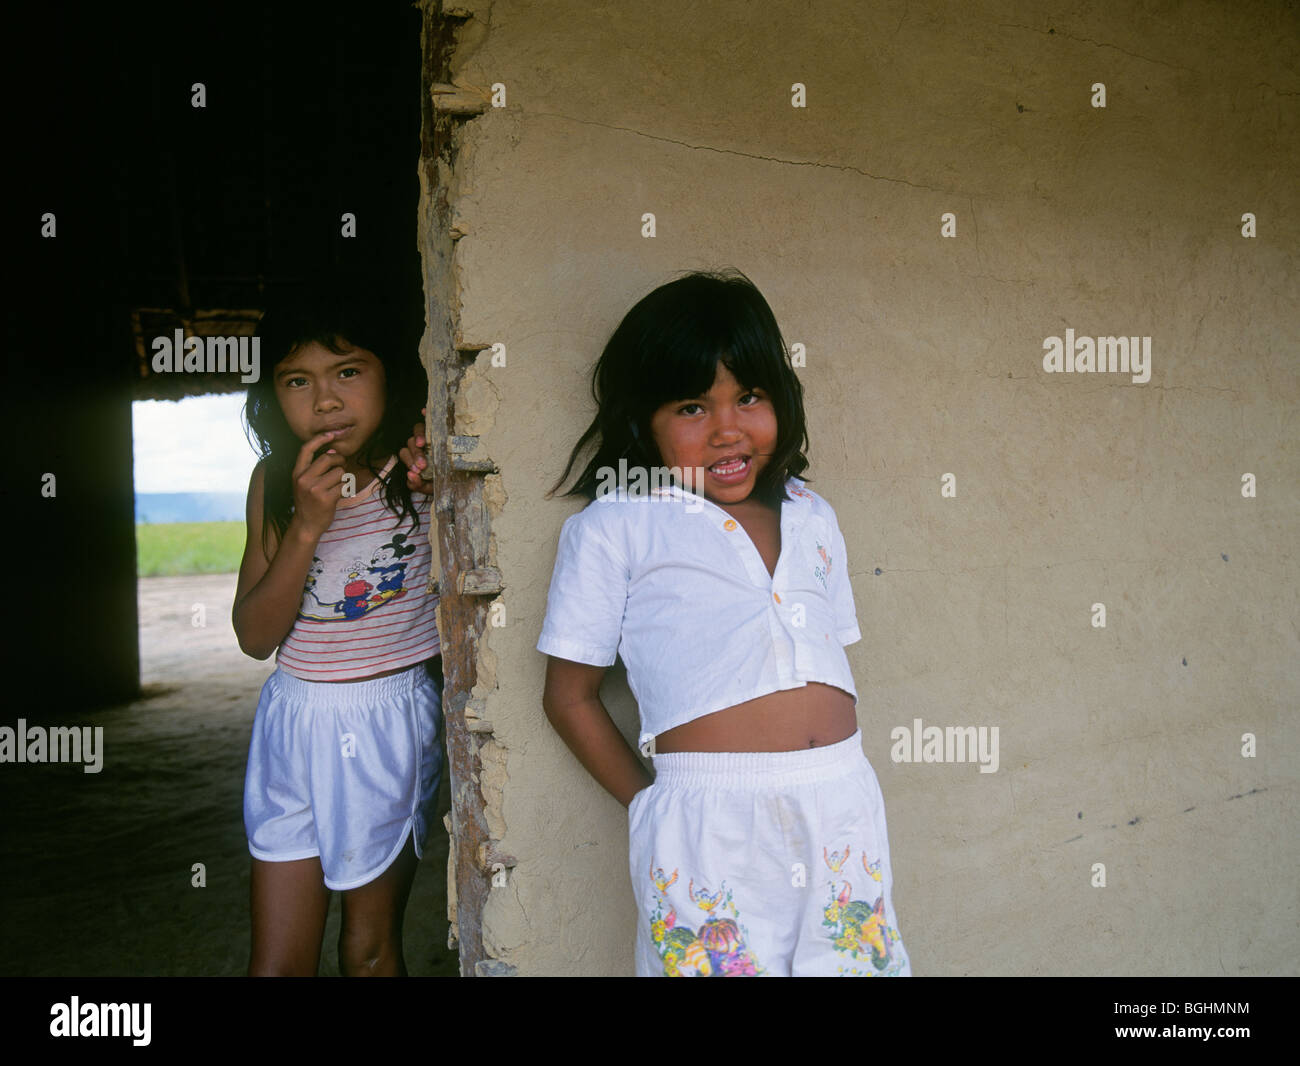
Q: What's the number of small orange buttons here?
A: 2